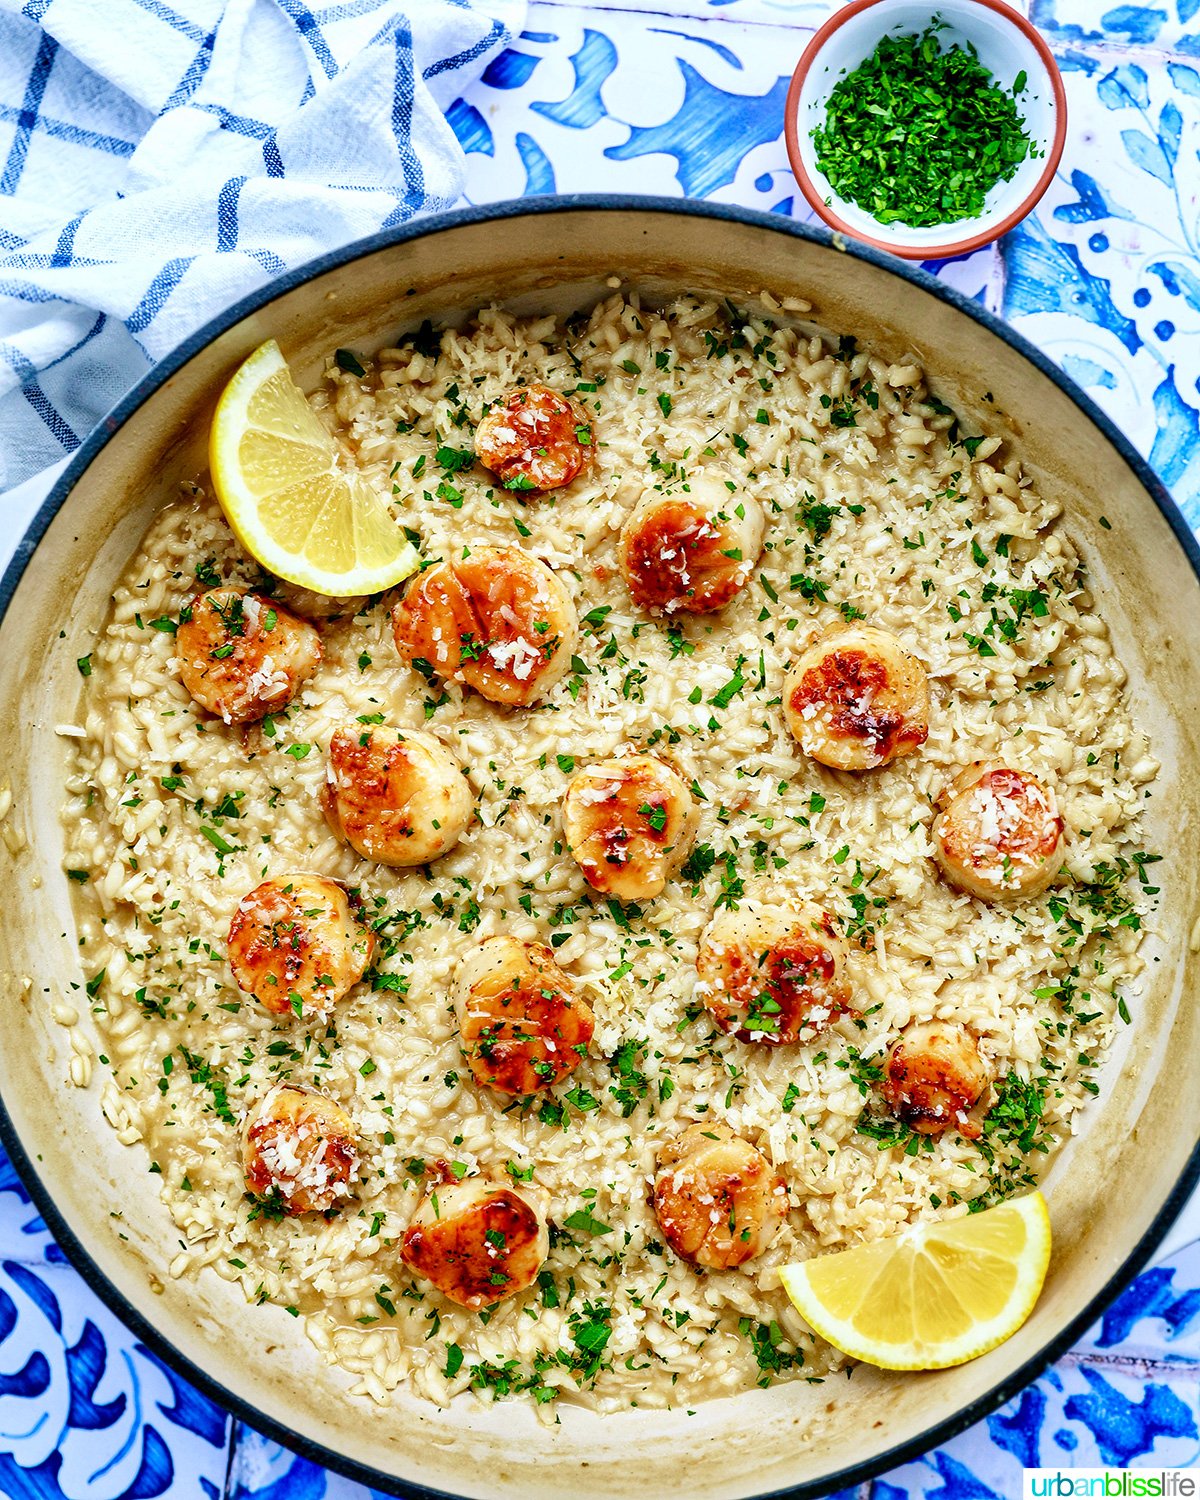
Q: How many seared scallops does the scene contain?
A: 15